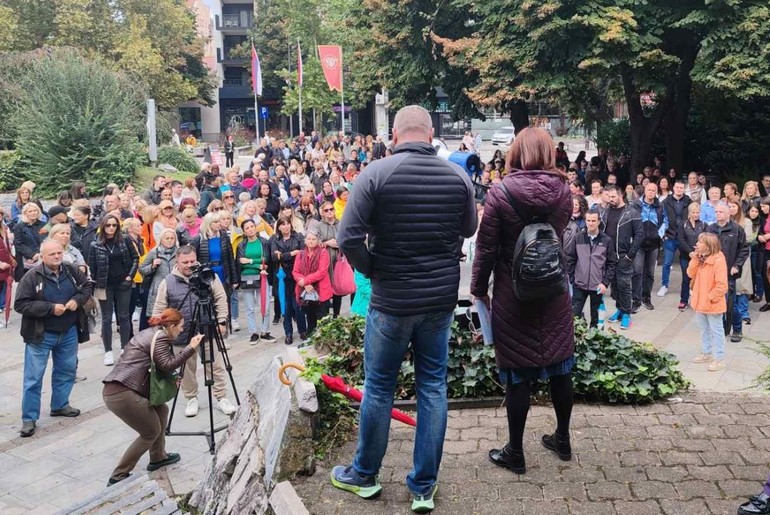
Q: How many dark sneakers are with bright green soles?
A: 2